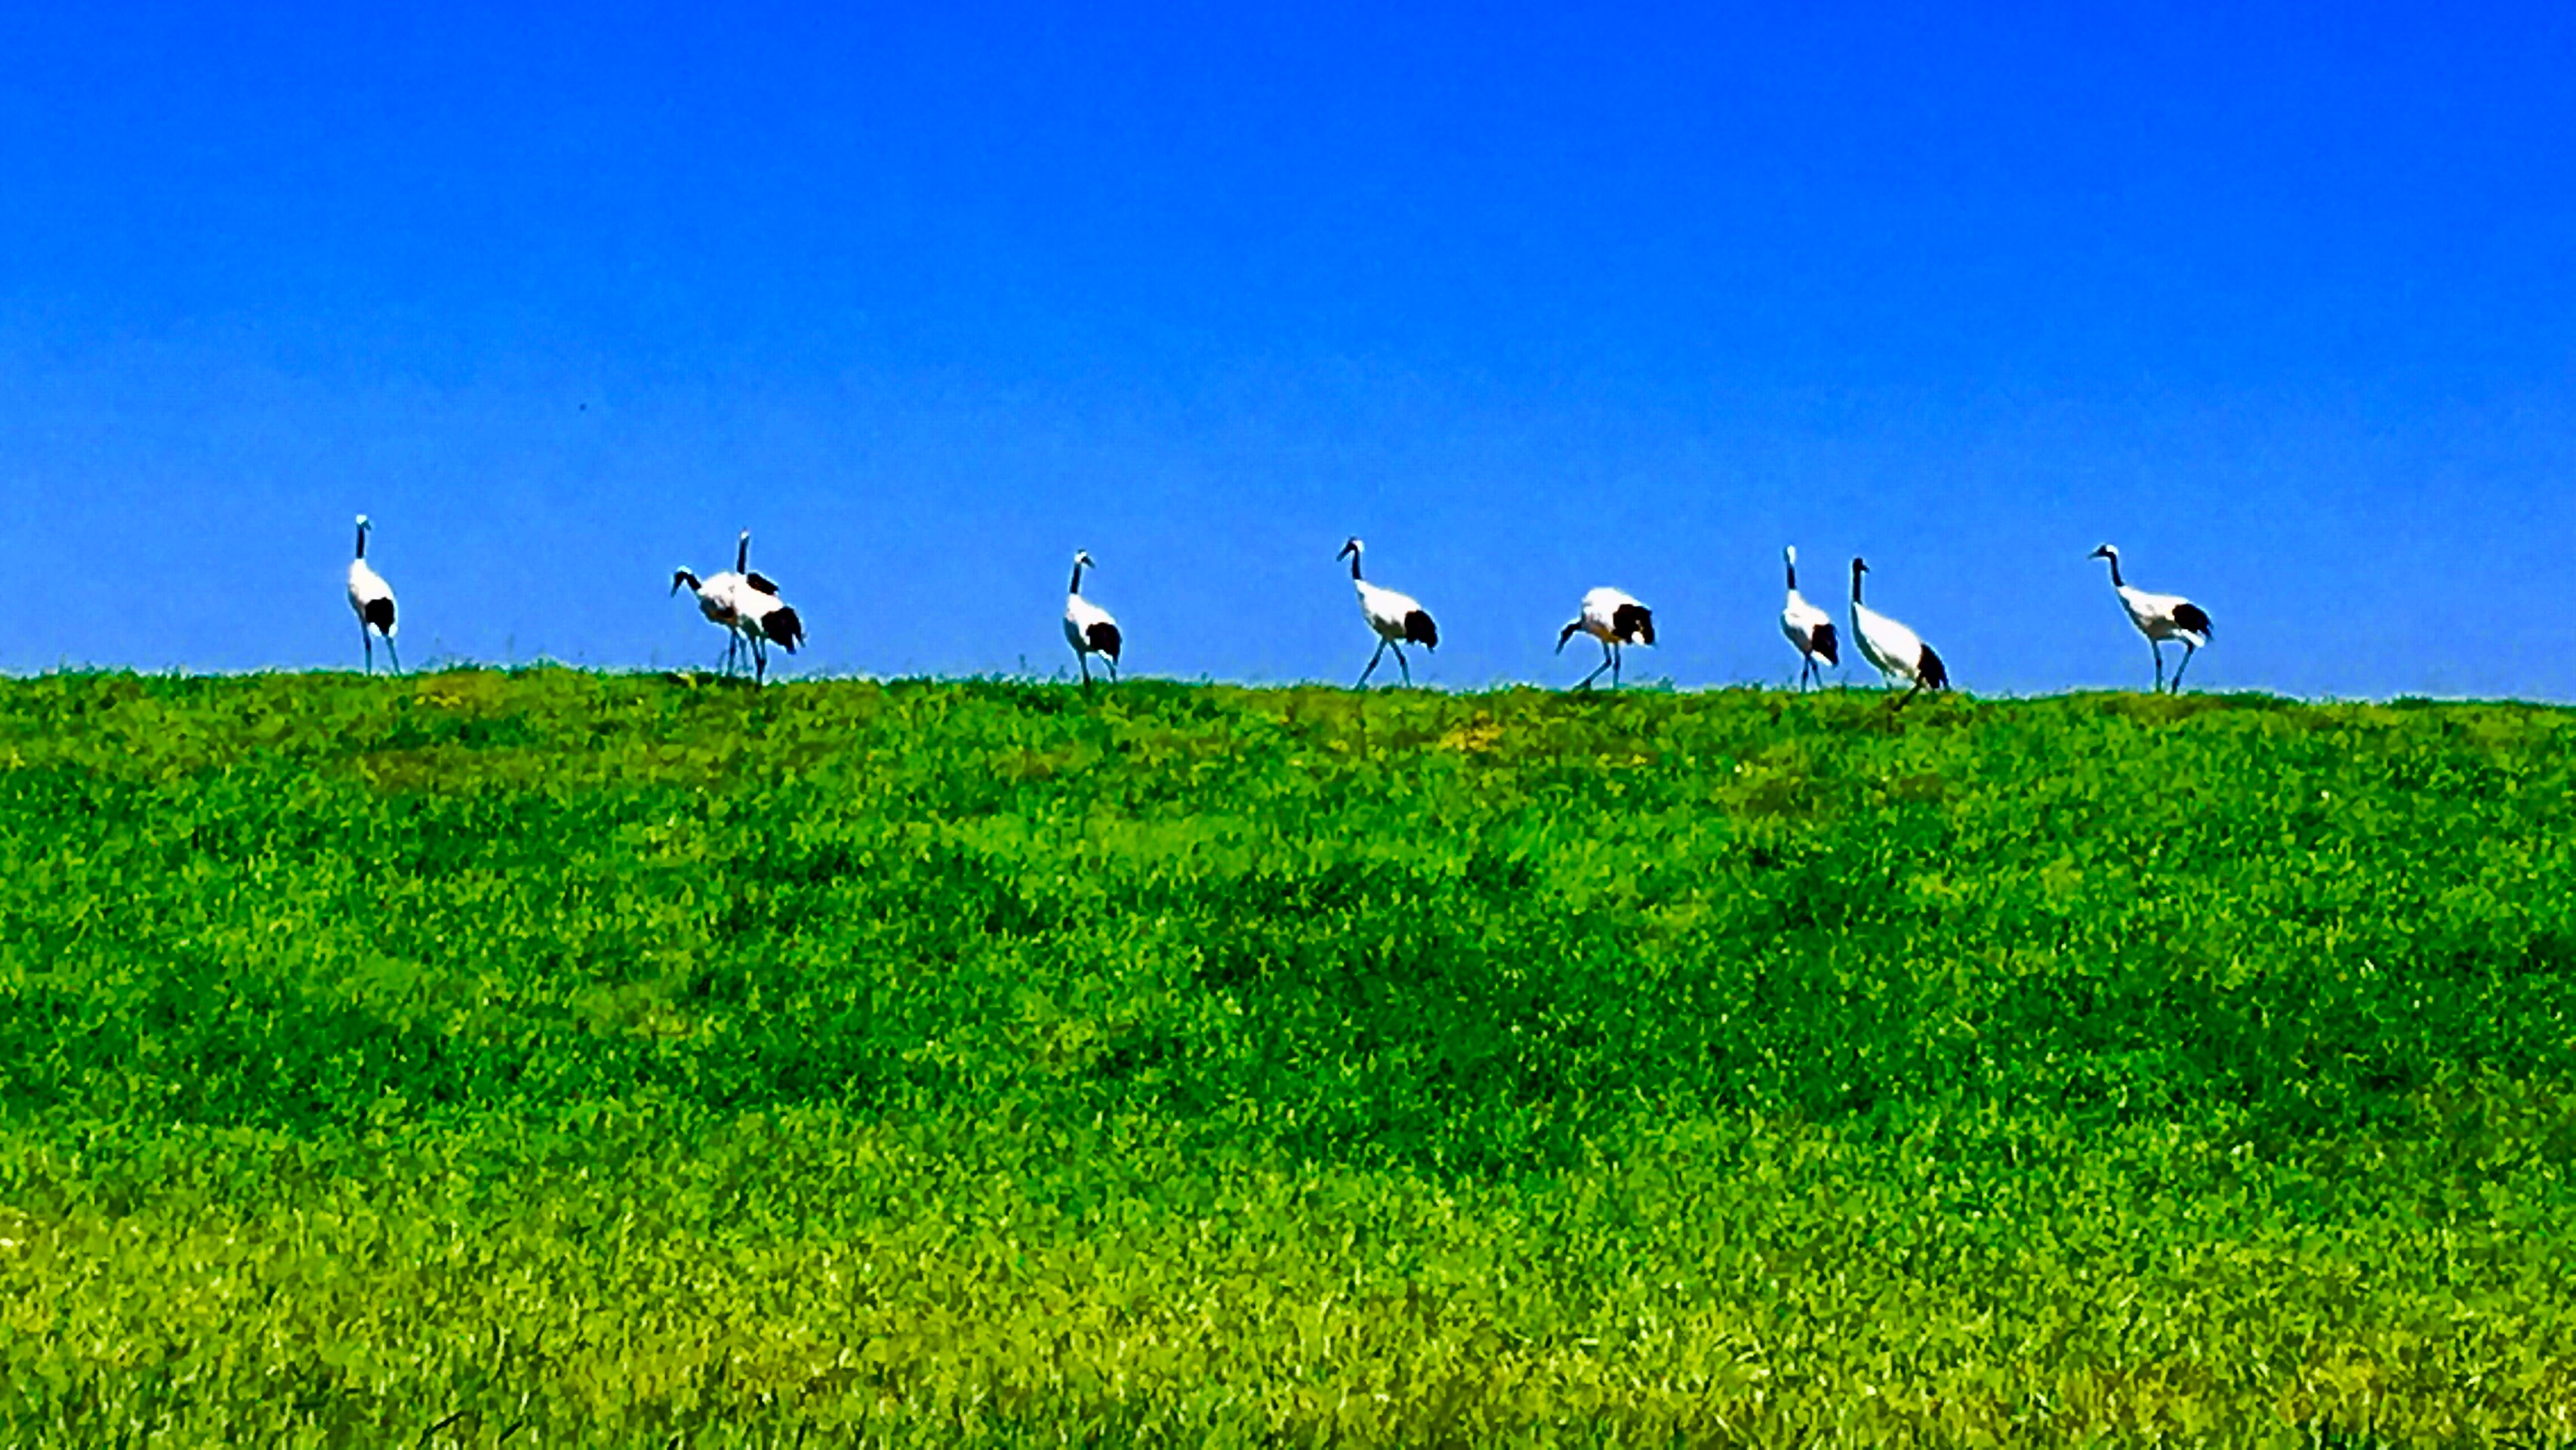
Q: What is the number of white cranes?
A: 9